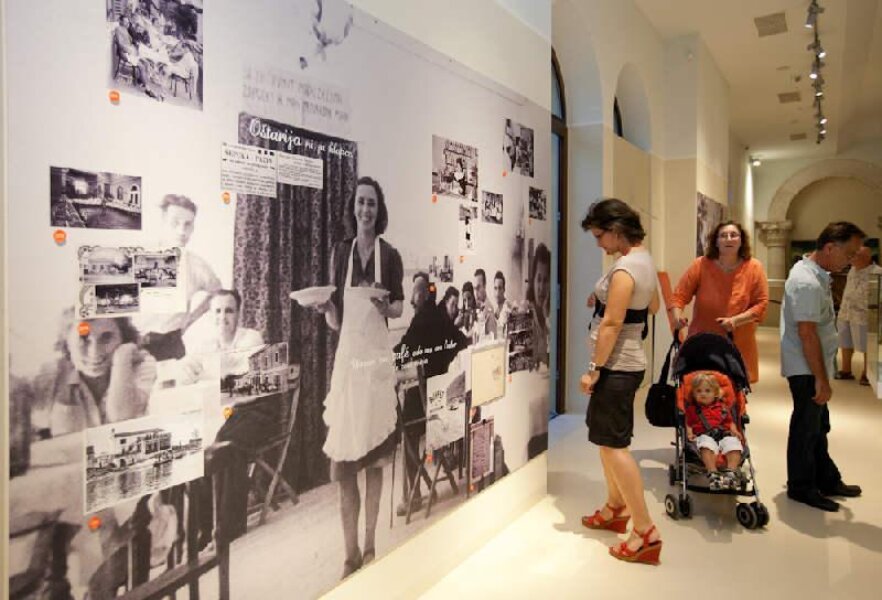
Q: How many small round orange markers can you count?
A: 15